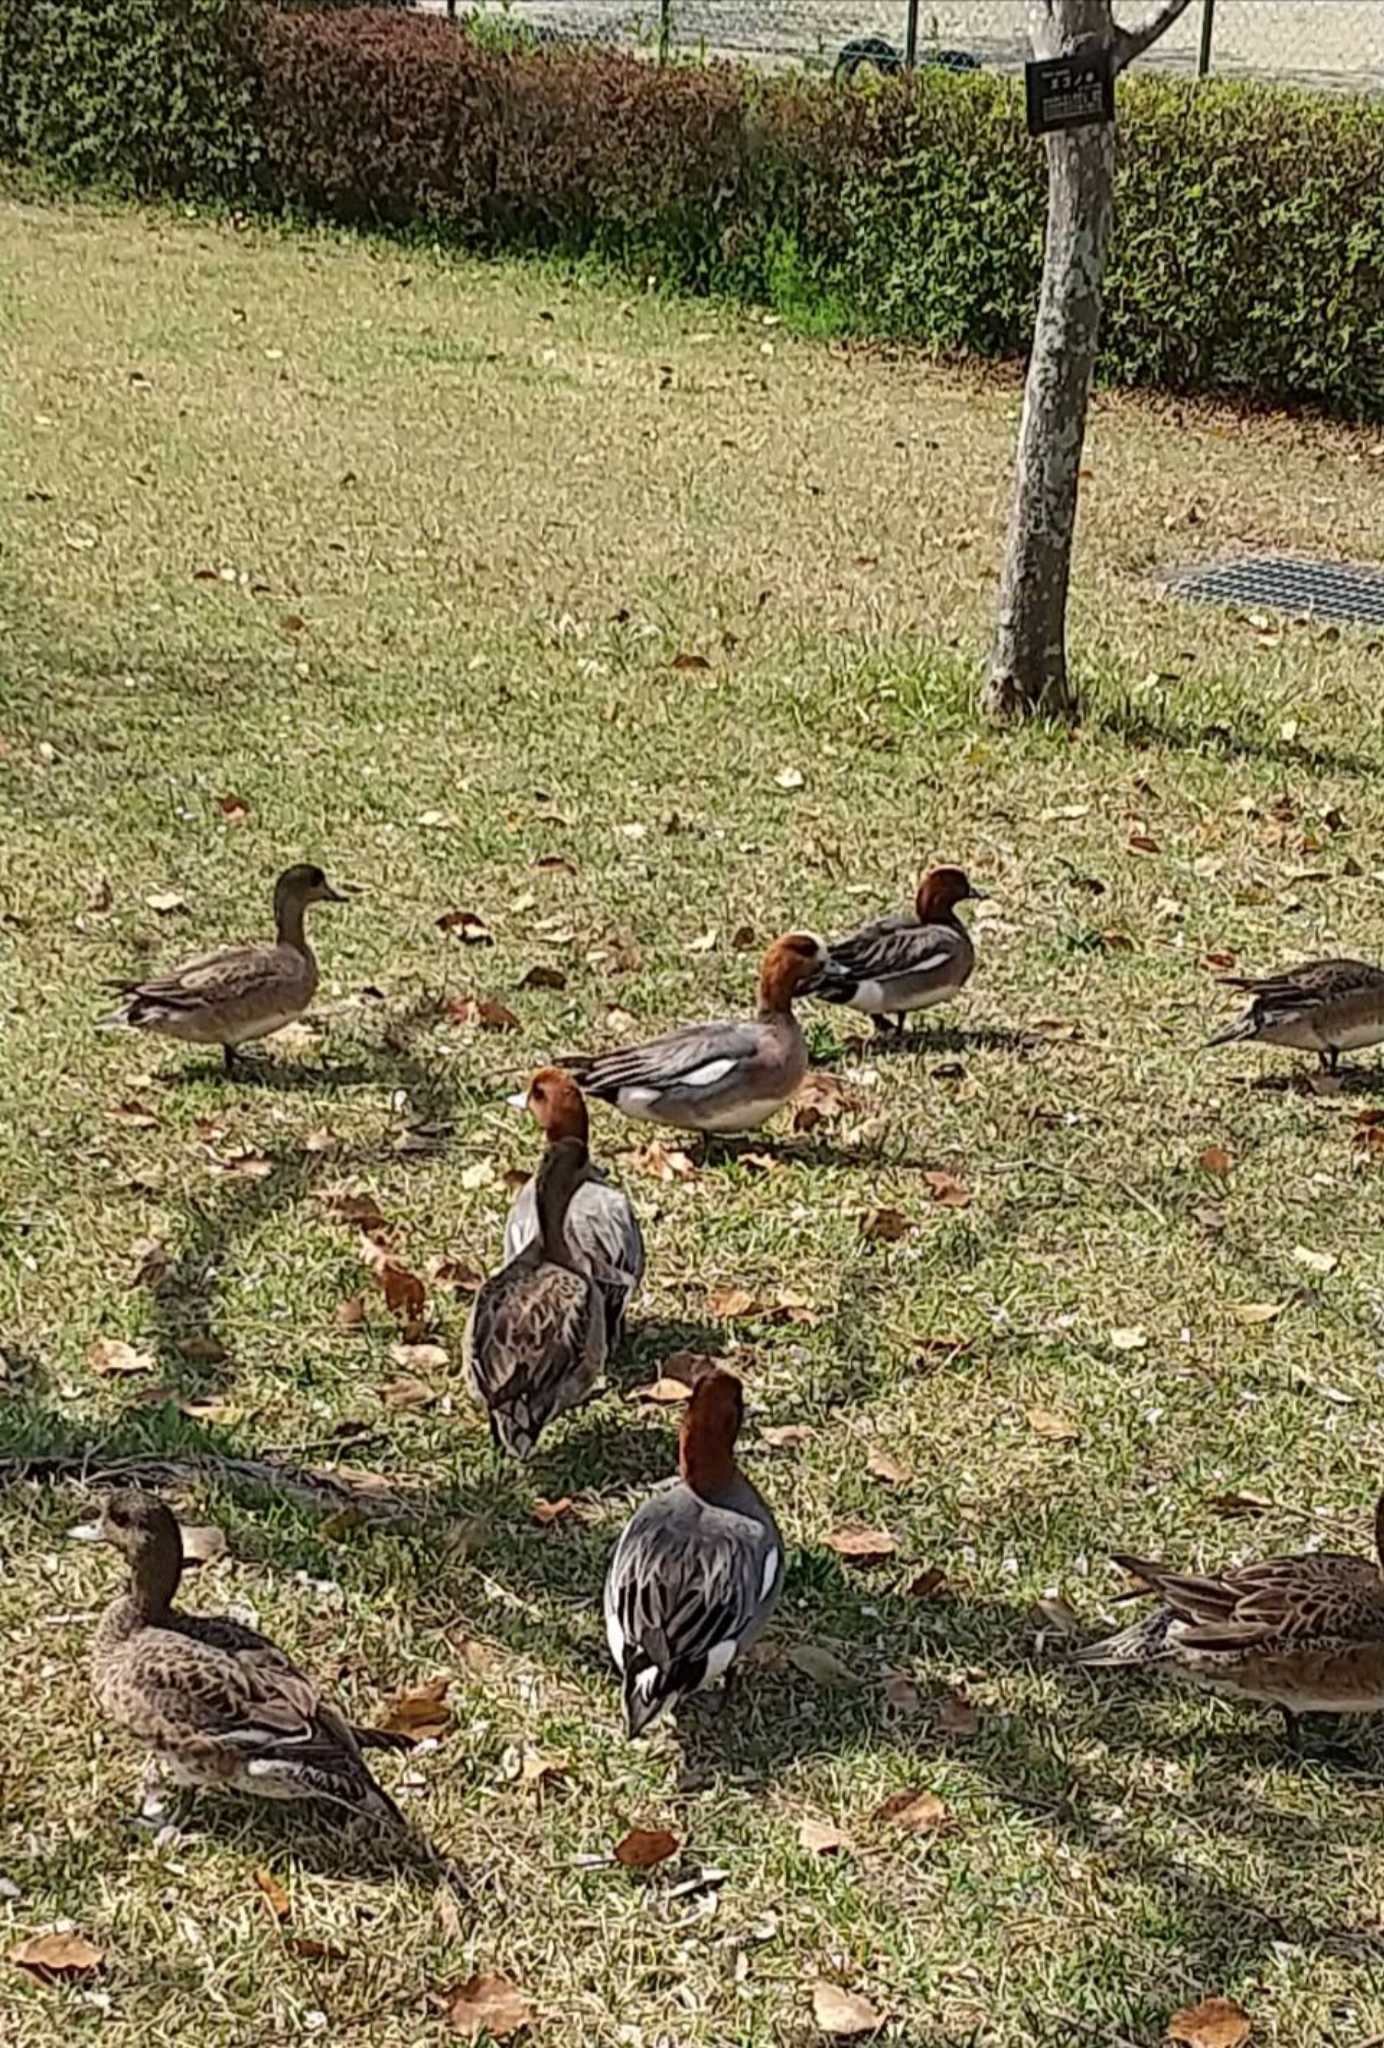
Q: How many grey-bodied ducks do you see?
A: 4